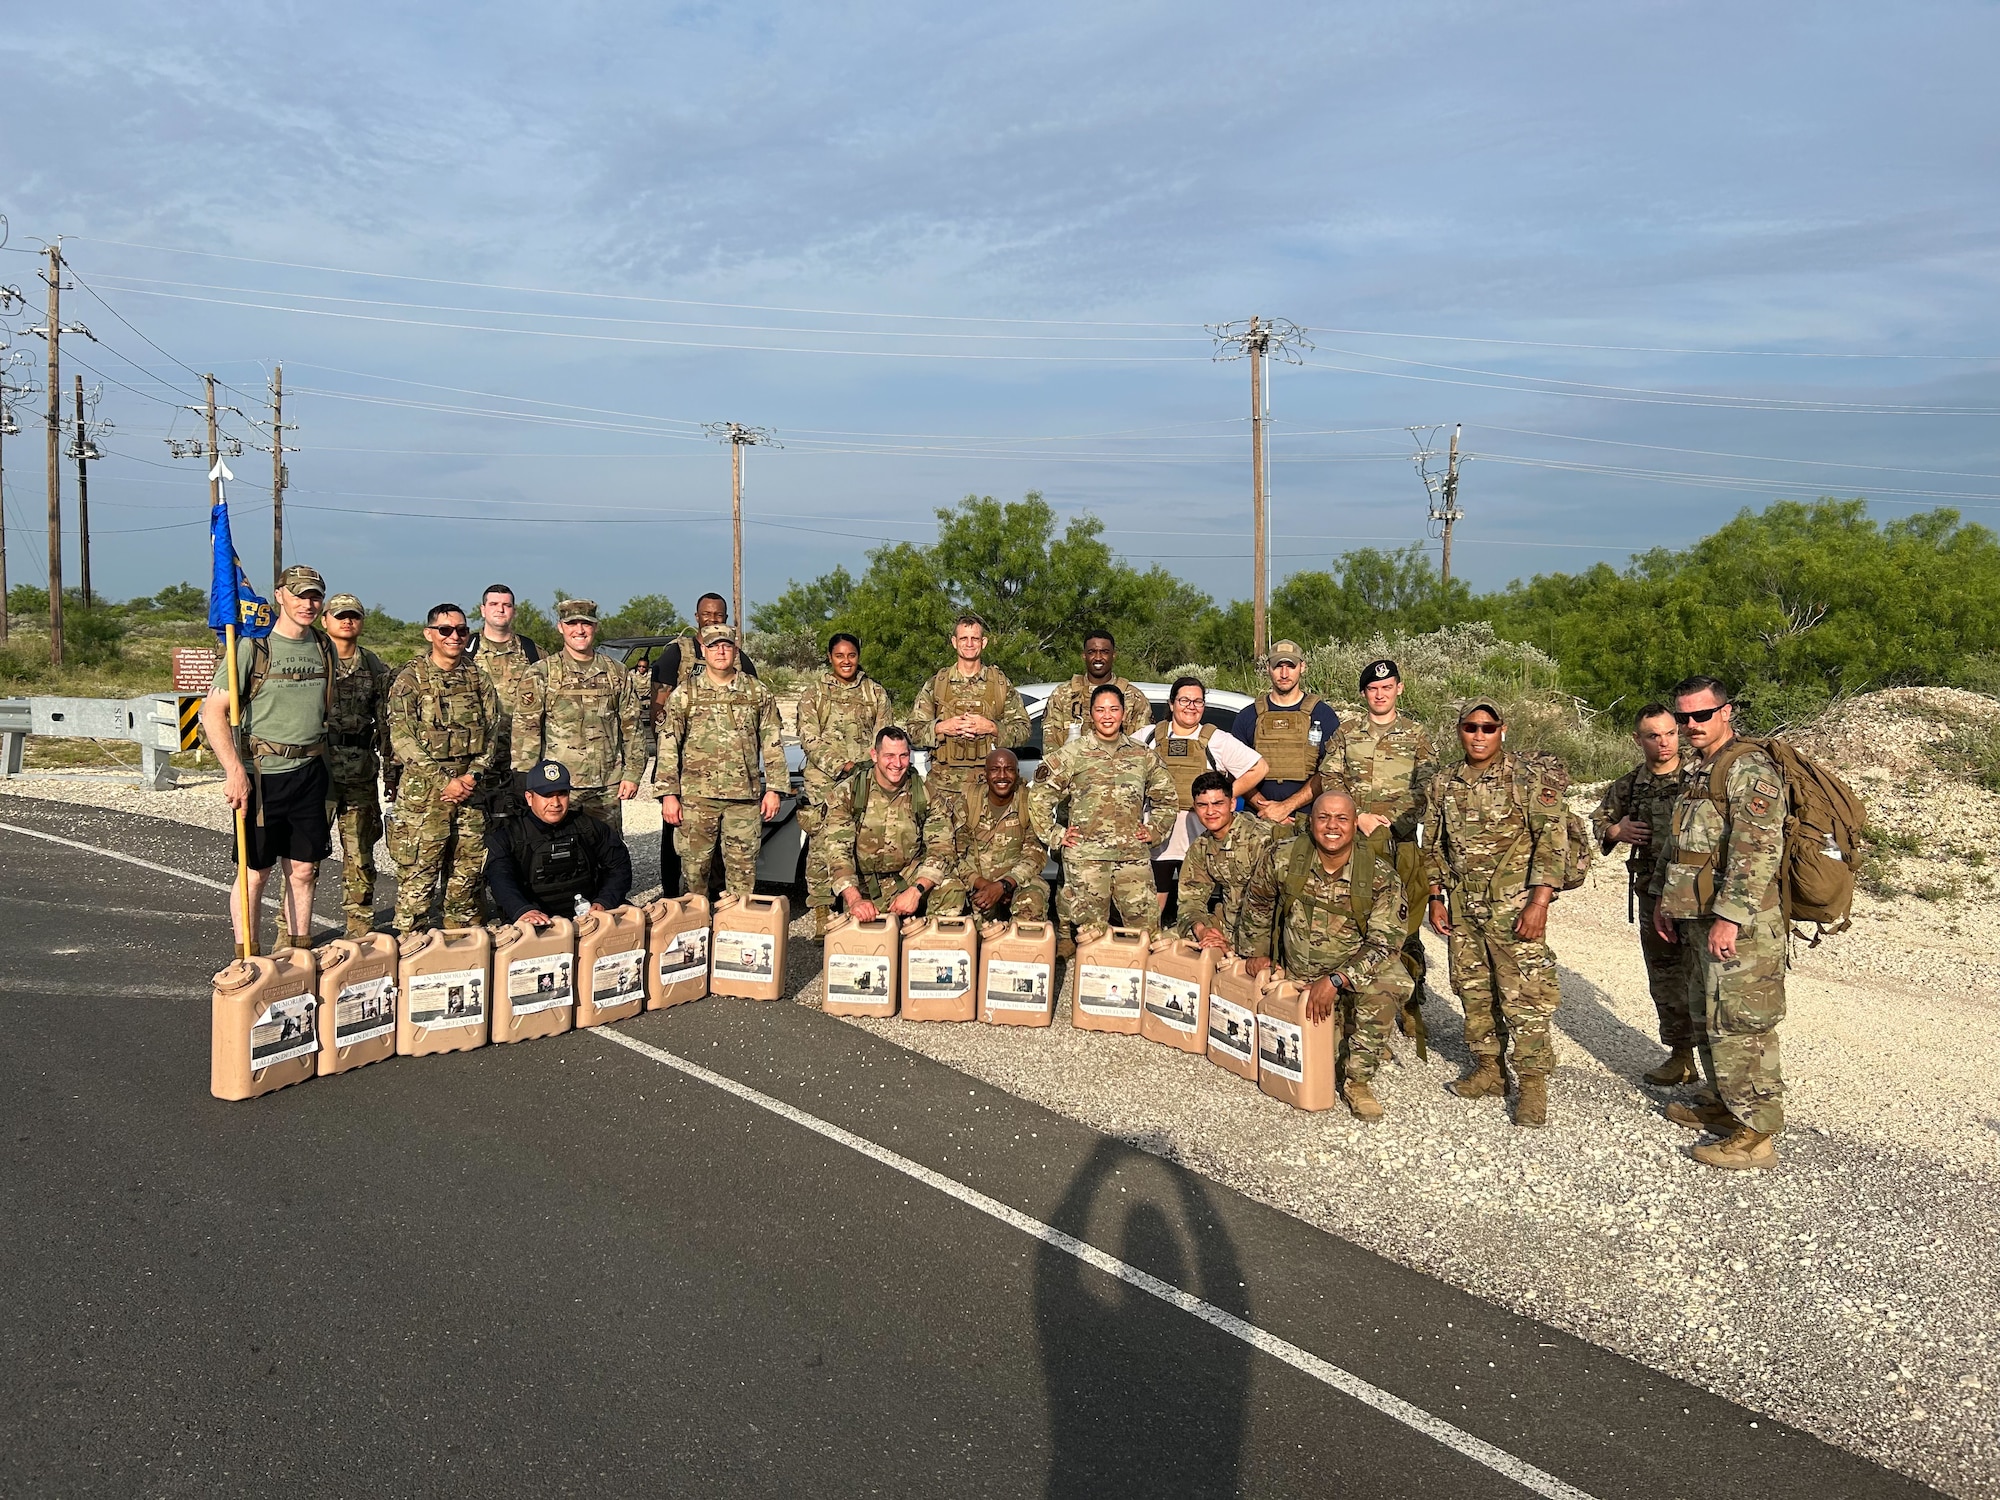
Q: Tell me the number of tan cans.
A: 14